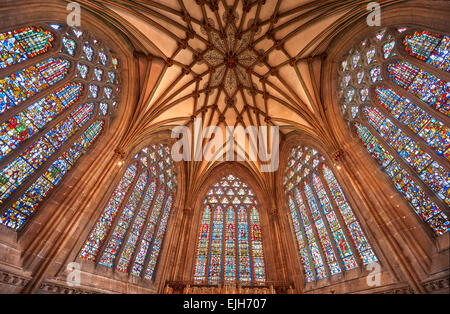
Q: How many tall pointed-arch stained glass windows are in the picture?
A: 5